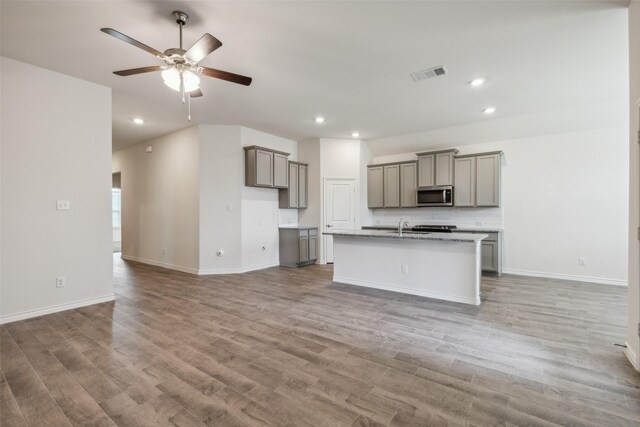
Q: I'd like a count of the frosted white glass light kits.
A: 1